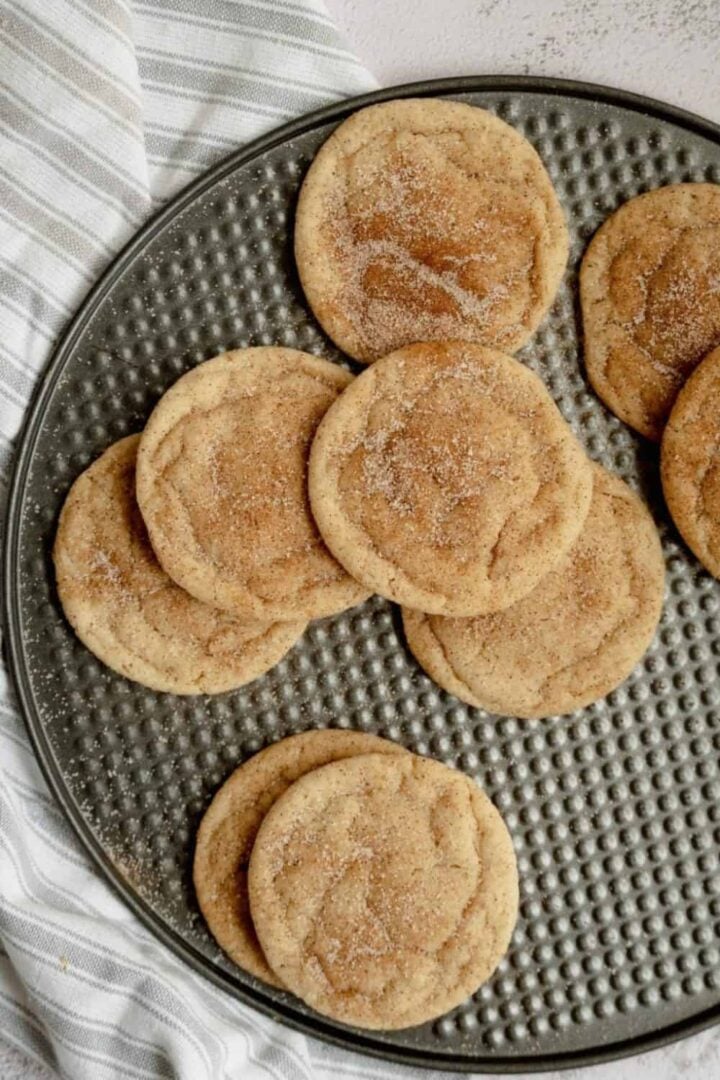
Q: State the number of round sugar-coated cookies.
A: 9